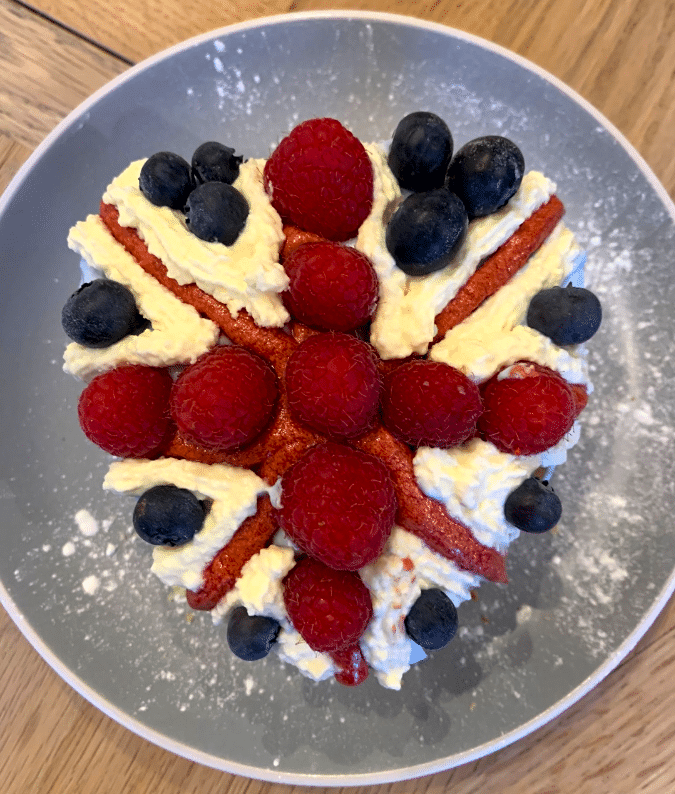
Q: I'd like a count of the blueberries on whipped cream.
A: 12